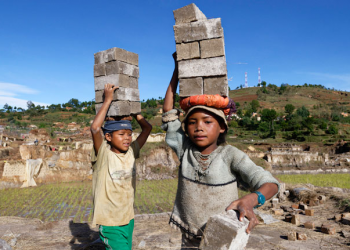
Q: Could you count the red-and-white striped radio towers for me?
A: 2